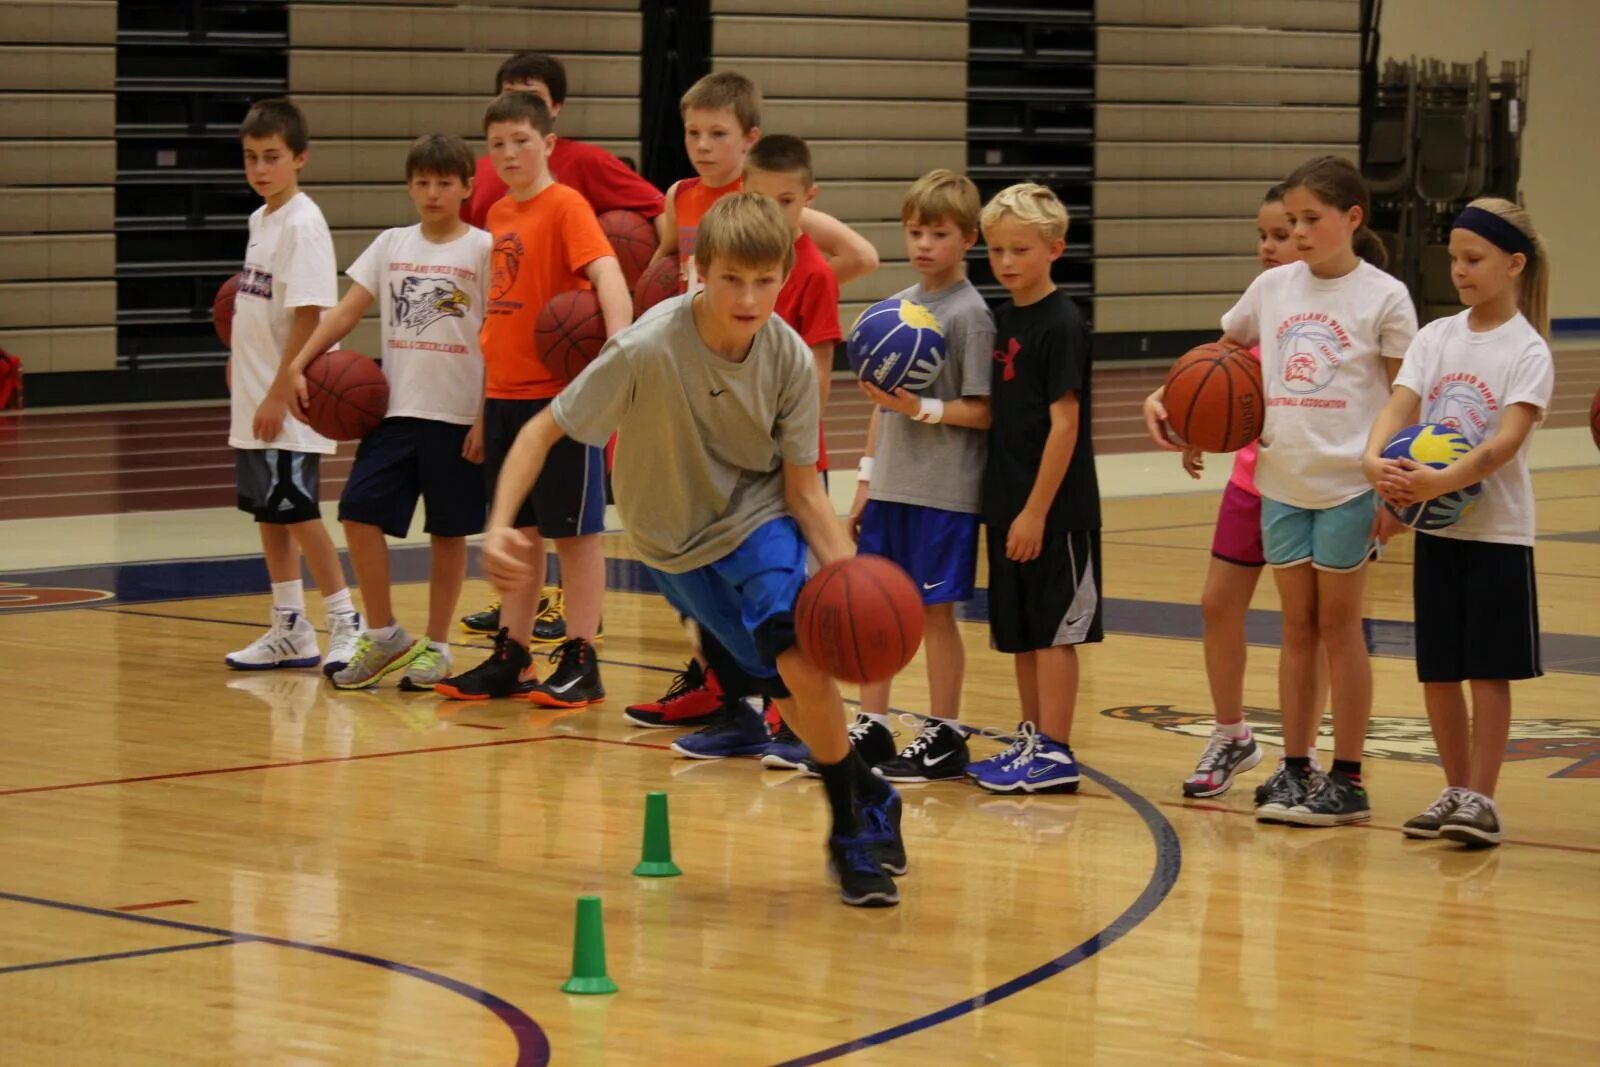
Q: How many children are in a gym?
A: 12